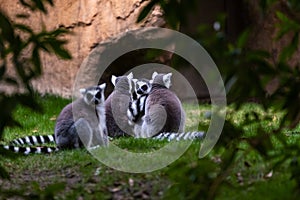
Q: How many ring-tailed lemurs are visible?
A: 4